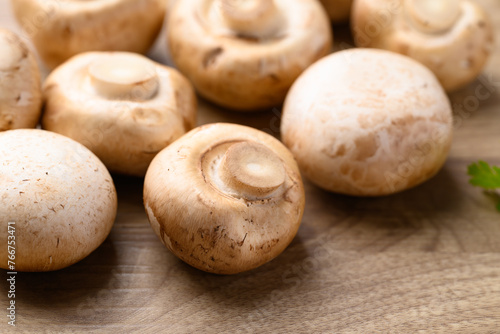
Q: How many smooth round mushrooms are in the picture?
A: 2